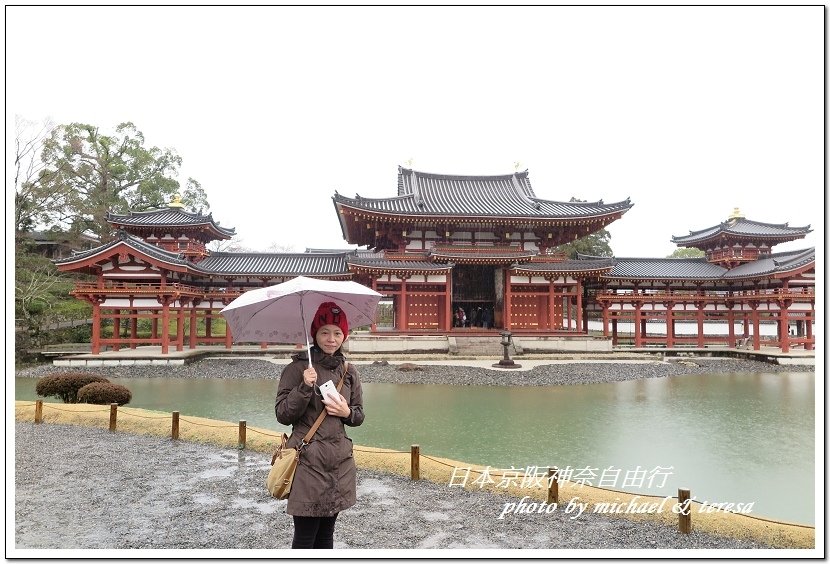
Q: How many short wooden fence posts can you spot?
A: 7